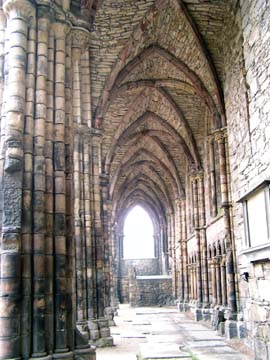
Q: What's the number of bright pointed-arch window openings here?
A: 1